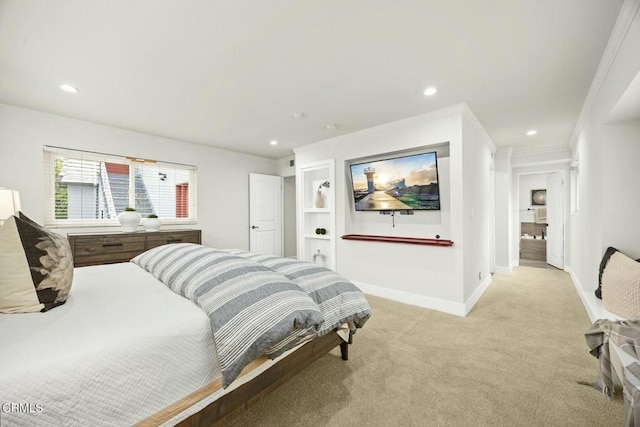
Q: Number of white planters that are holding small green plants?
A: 2